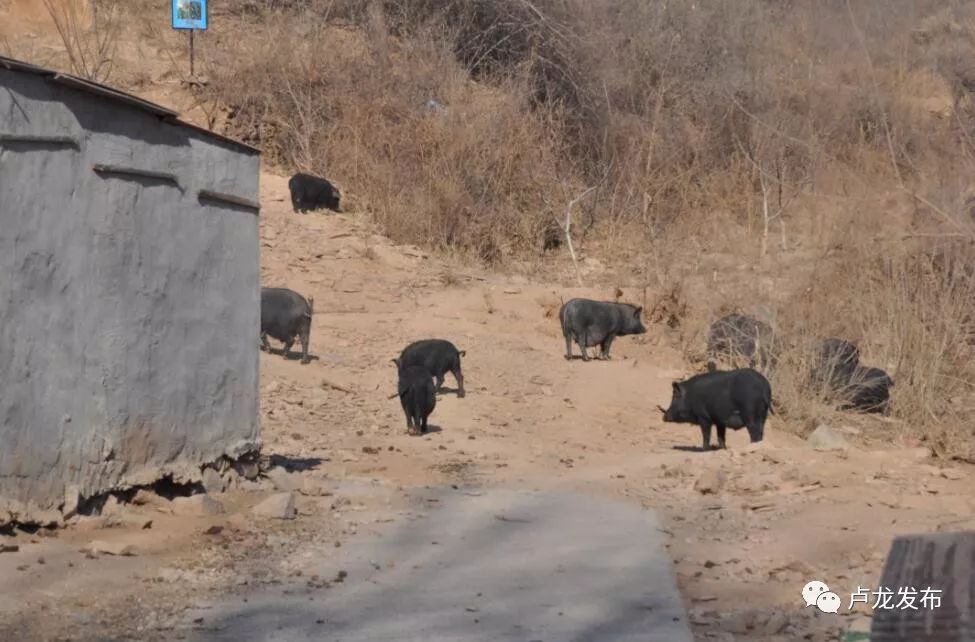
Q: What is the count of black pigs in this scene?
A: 9